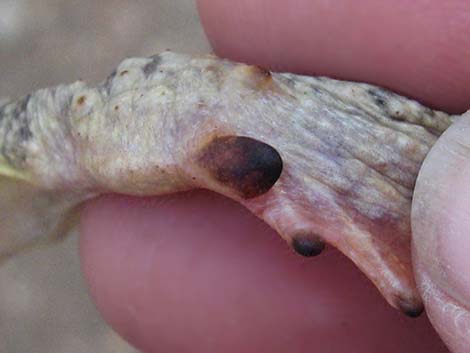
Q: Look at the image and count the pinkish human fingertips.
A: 3